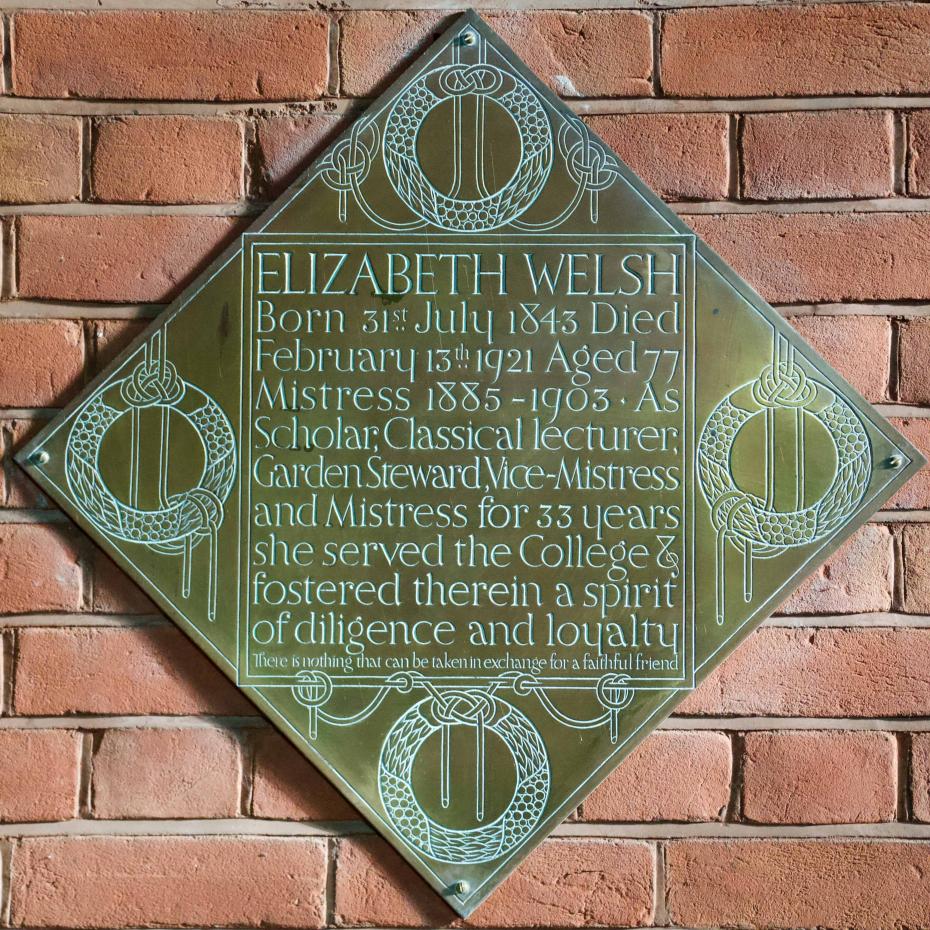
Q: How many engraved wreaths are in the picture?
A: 4